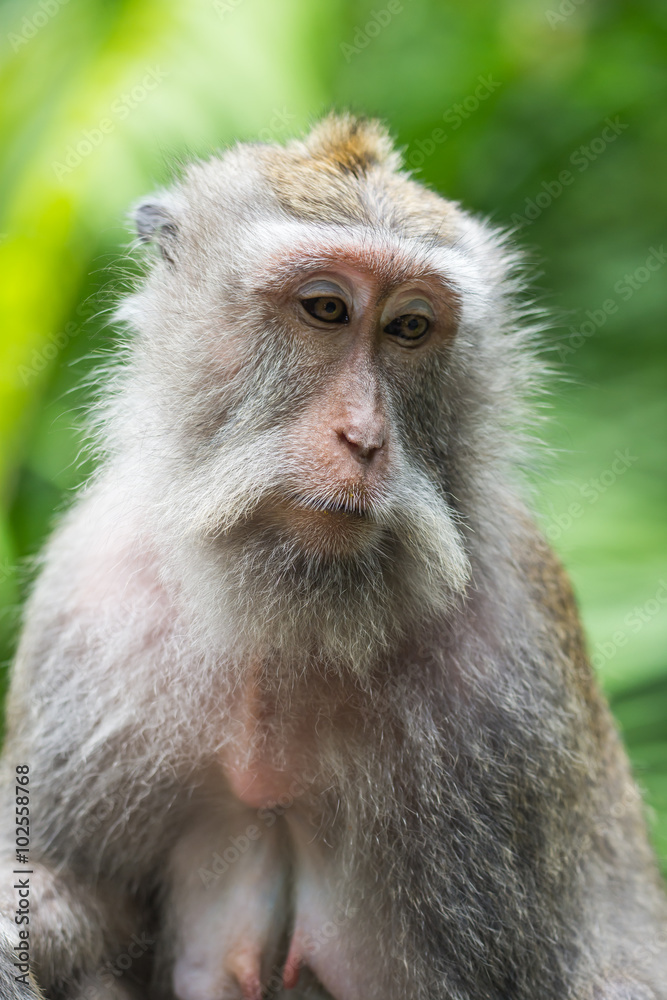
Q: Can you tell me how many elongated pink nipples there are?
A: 2